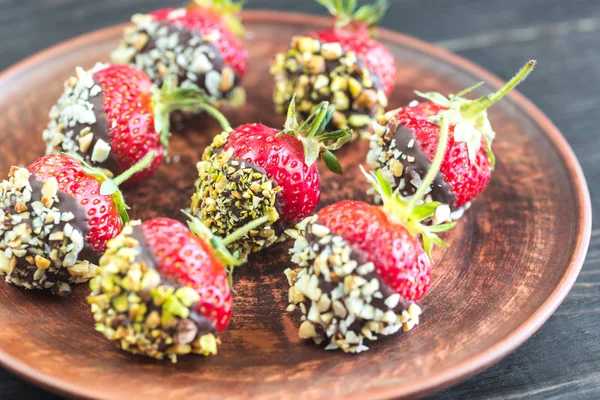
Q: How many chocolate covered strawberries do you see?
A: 8